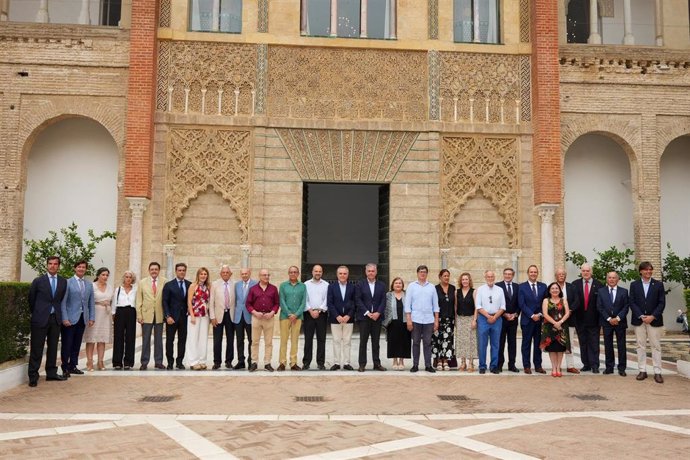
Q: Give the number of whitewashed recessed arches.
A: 3